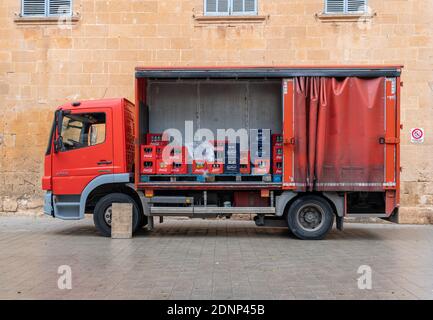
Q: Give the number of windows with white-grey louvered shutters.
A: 2